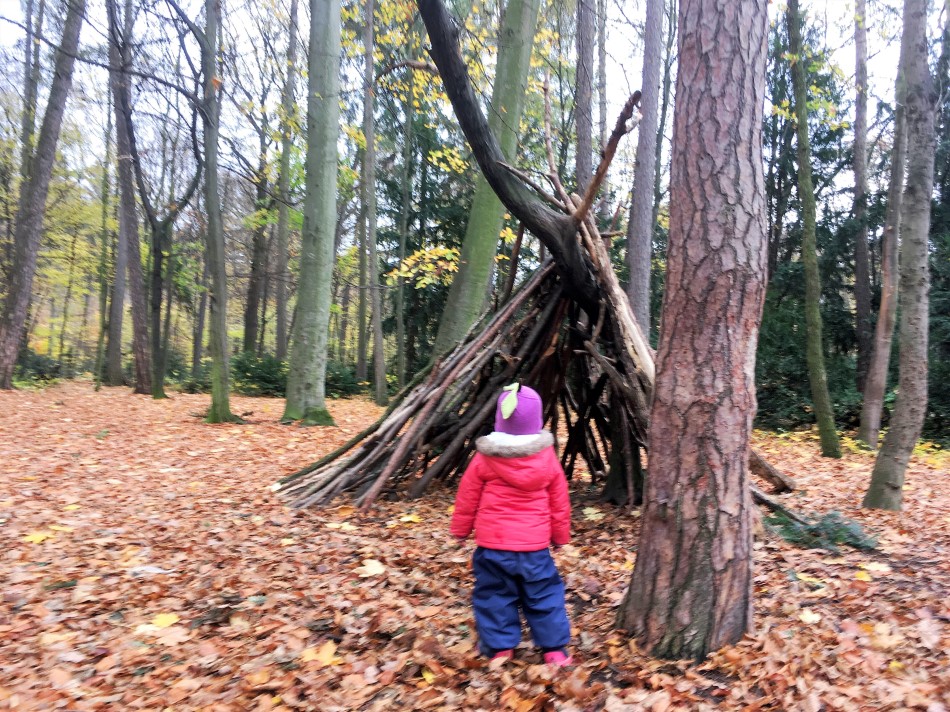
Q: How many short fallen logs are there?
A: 2